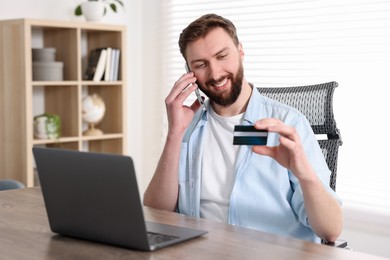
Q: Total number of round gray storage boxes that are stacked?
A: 2